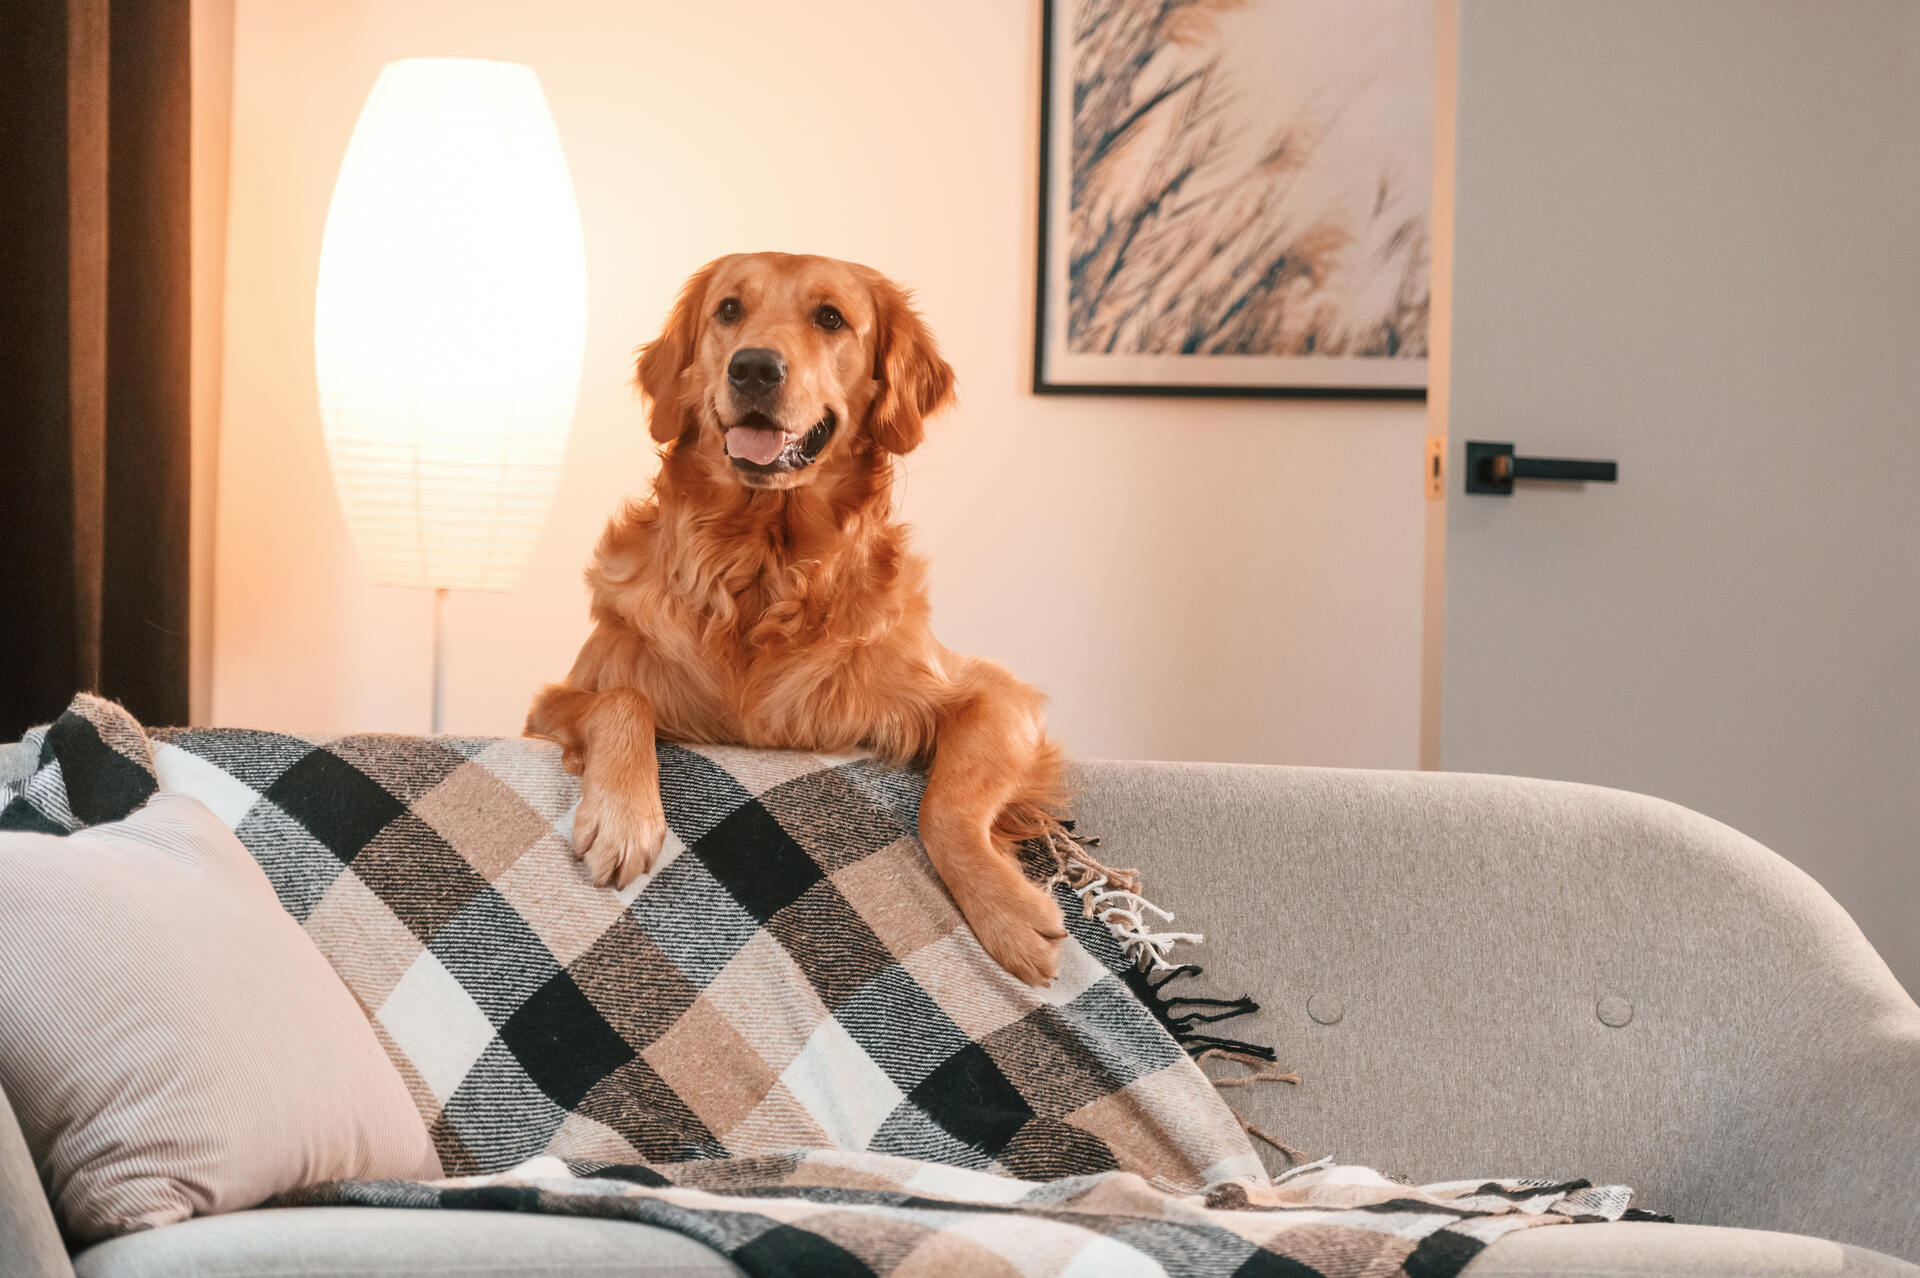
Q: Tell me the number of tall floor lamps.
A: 1